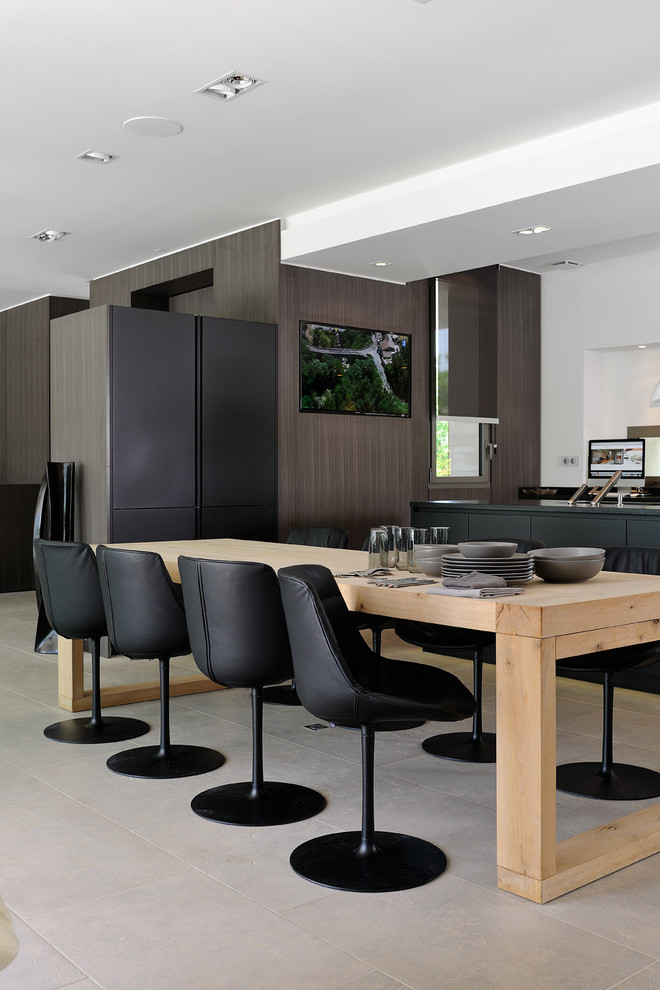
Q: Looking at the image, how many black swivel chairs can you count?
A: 8